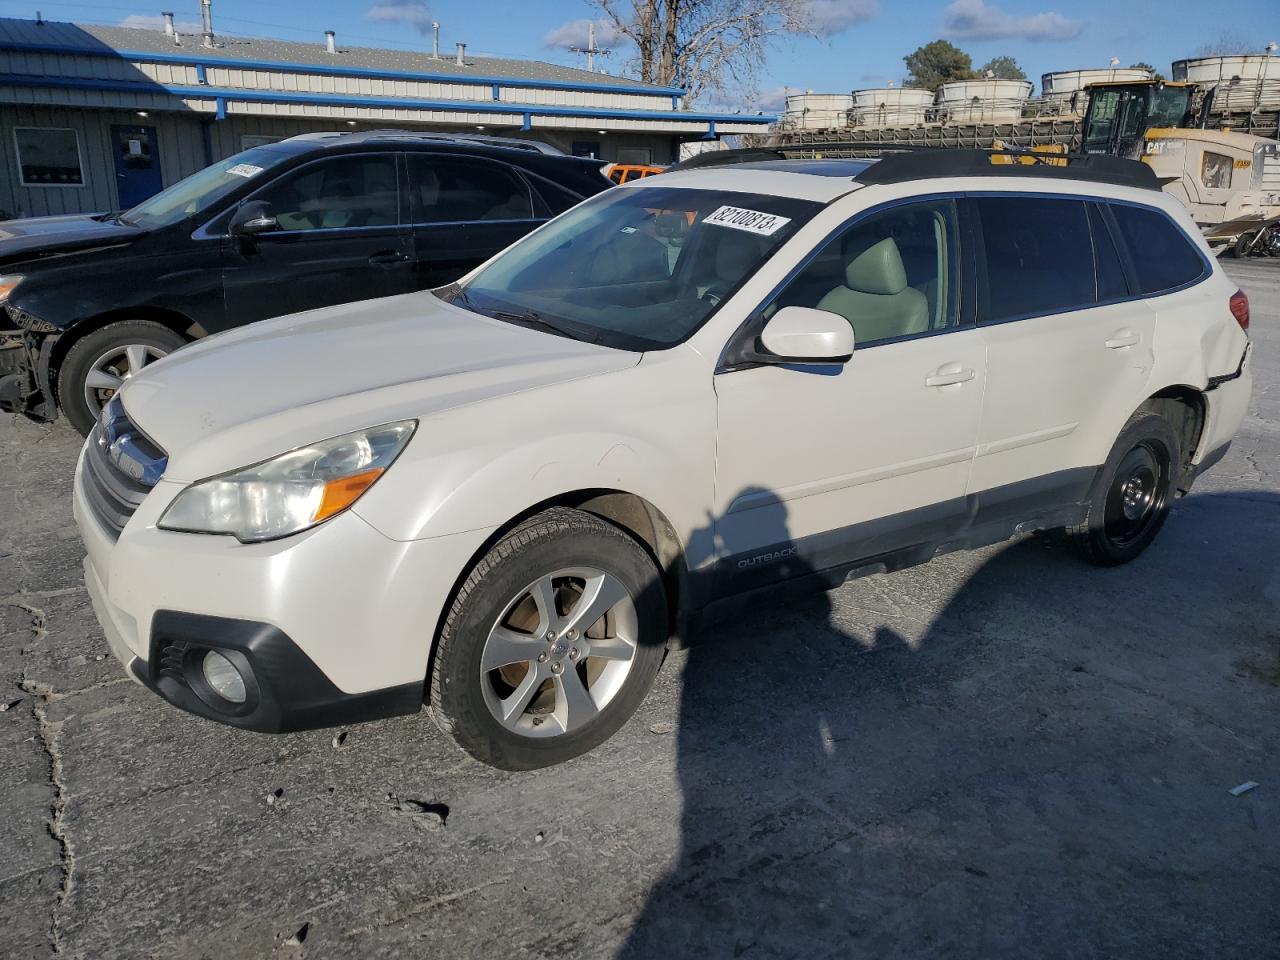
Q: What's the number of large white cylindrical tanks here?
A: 5